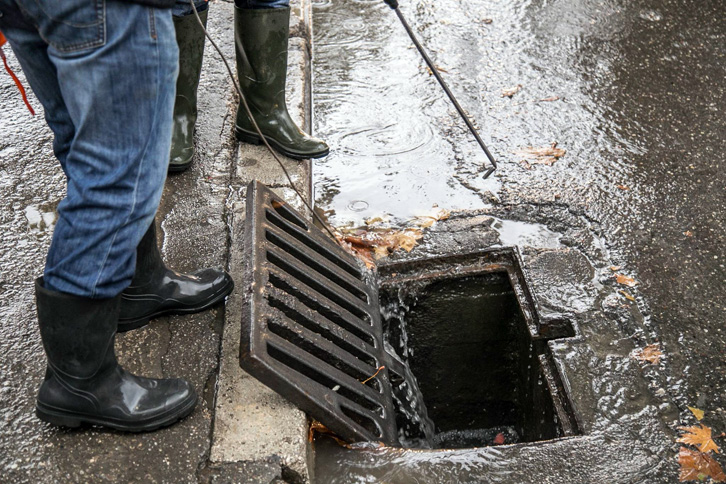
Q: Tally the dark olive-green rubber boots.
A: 2